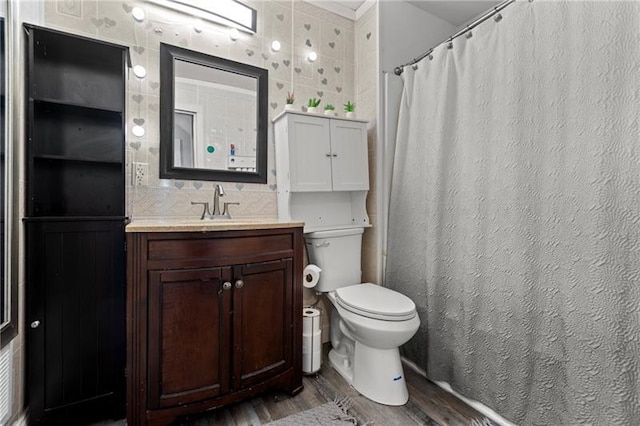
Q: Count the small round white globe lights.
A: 7